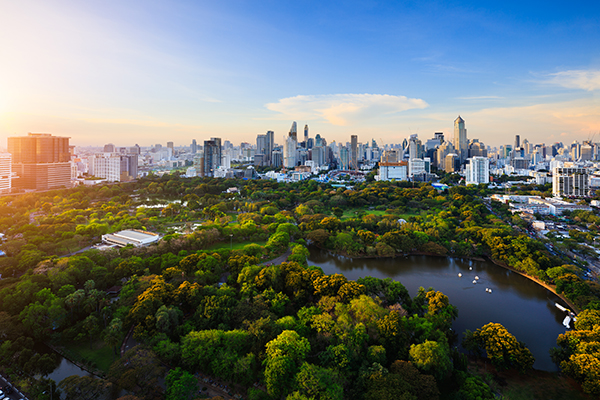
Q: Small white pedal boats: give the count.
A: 6